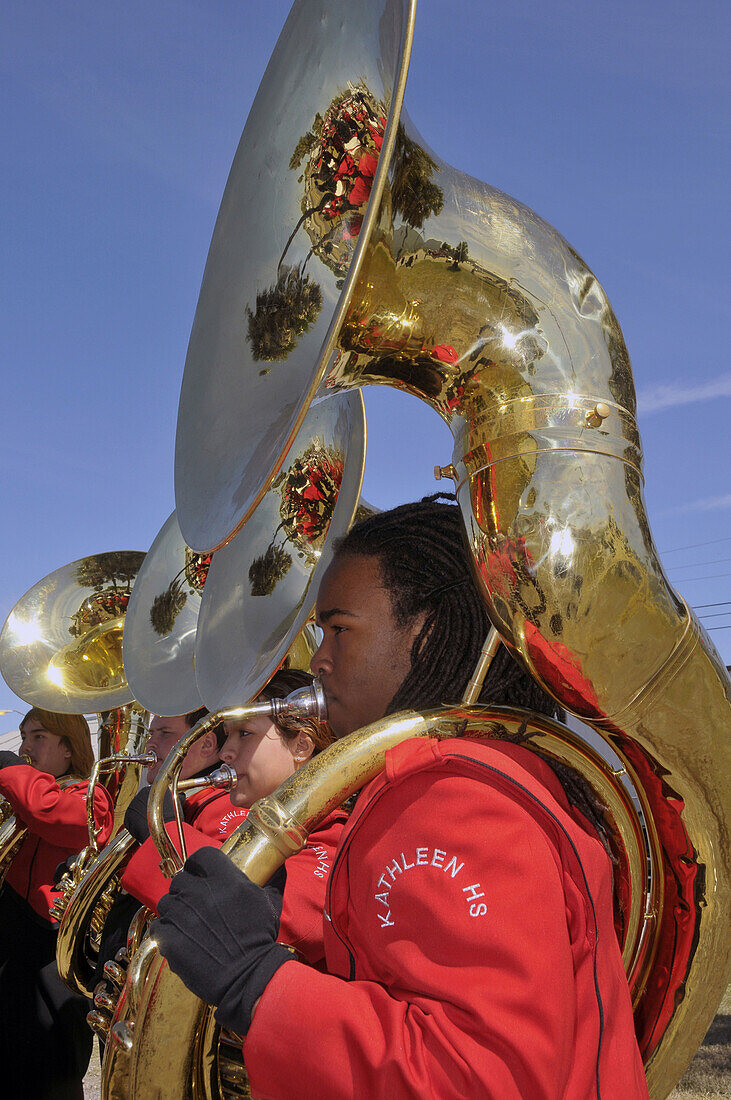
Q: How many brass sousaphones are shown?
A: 4